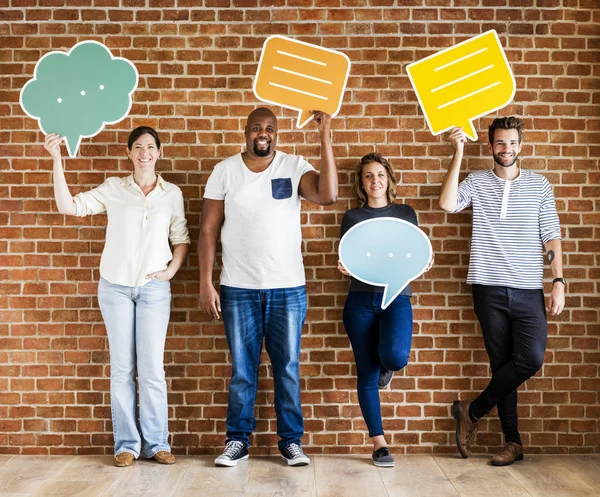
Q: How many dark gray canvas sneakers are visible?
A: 2